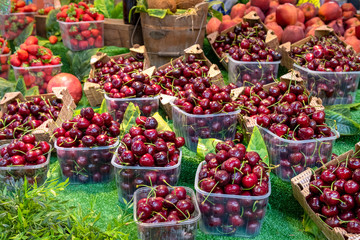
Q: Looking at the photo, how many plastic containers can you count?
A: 14